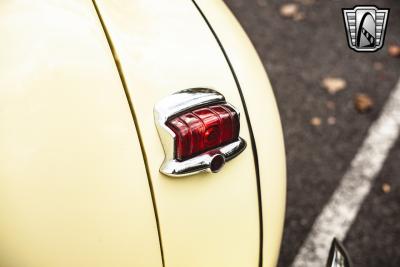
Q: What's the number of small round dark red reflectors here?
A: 1